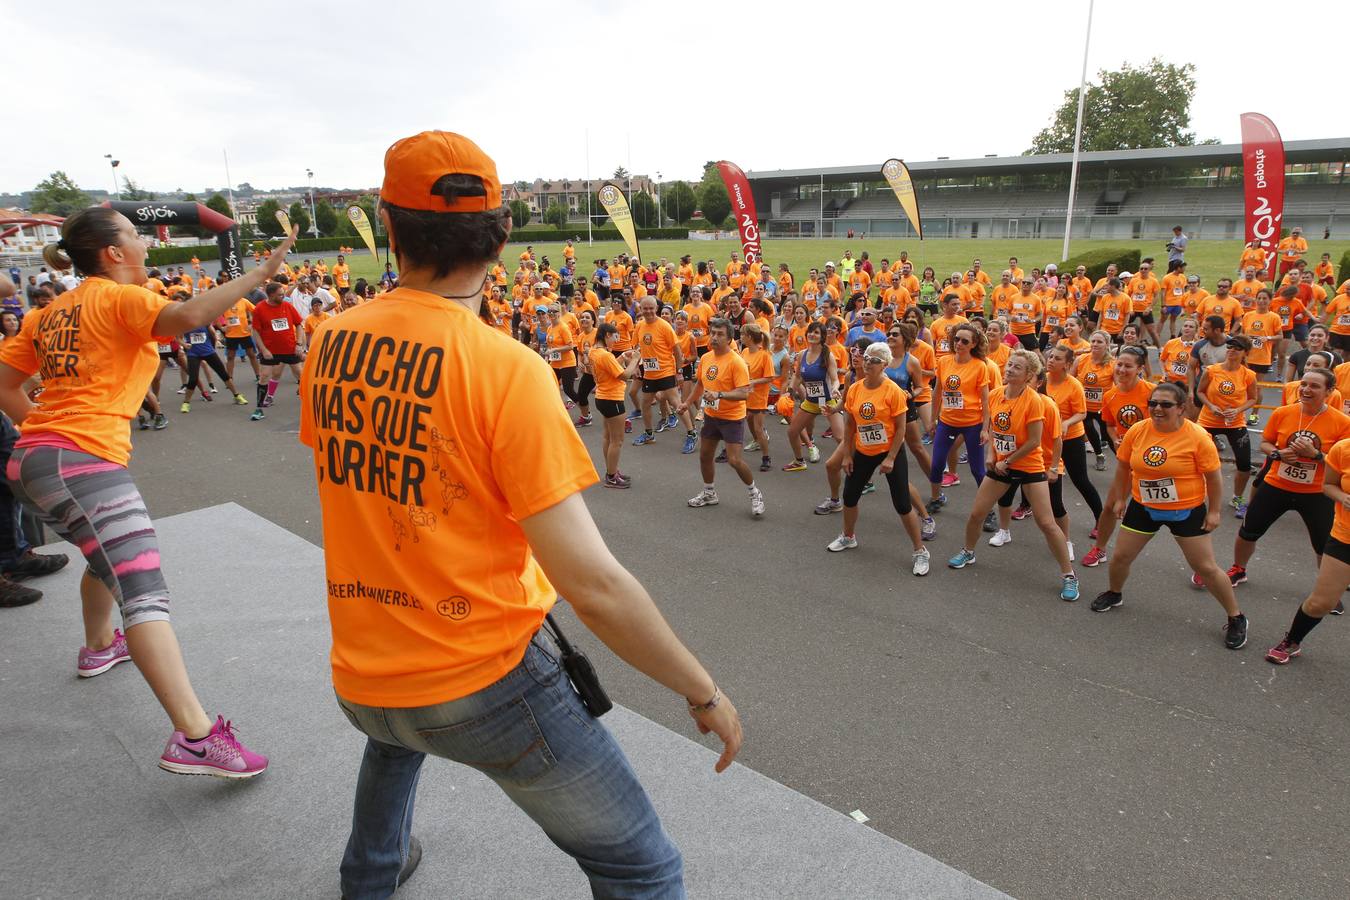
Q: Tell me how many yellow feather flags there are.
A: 4